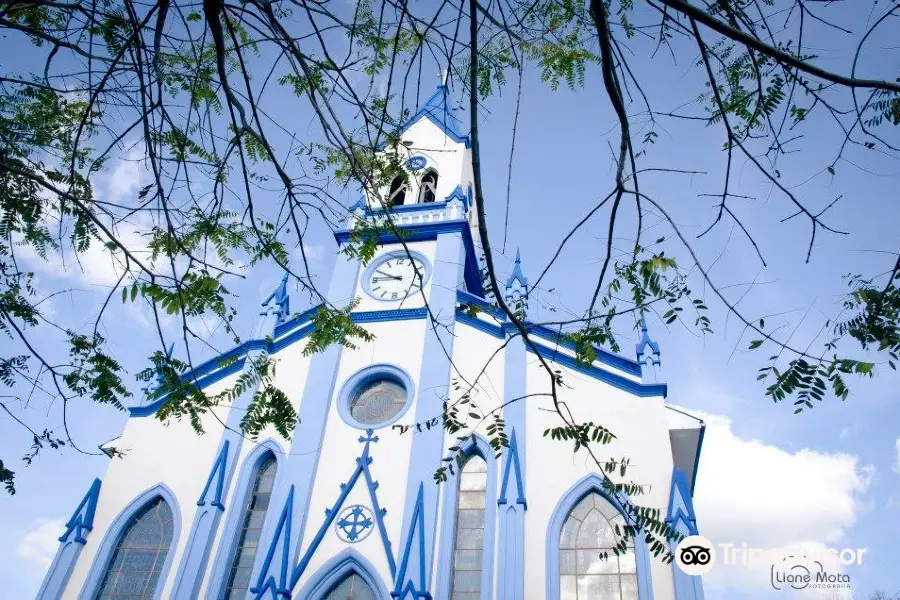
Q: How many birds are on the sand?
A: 0